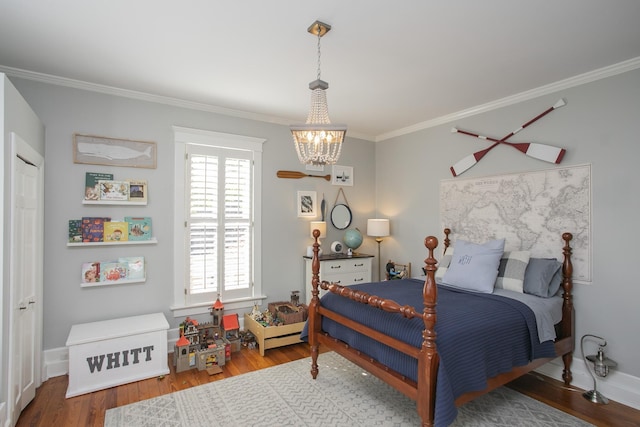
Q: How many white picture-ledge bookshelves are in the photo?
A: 3